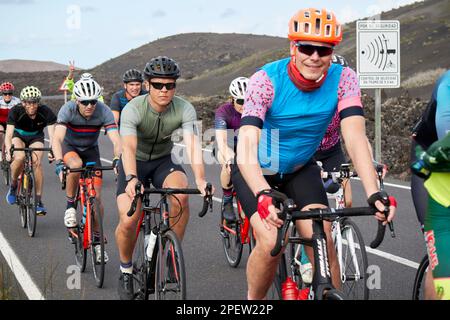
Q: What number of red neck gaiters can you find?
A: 1